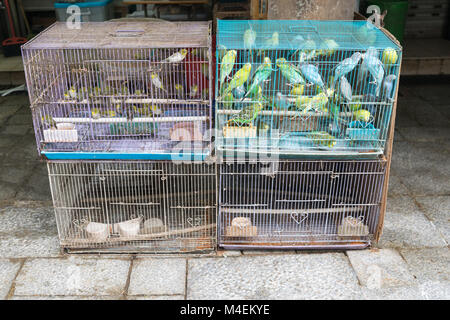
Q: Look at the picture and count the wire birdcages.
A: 4